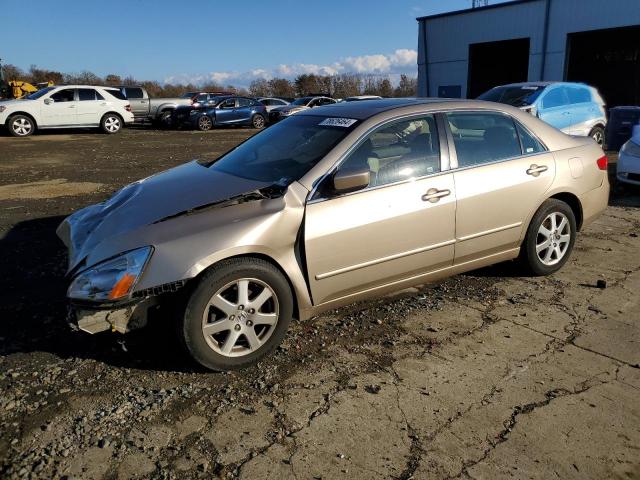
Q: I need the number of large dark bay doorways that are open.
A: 2